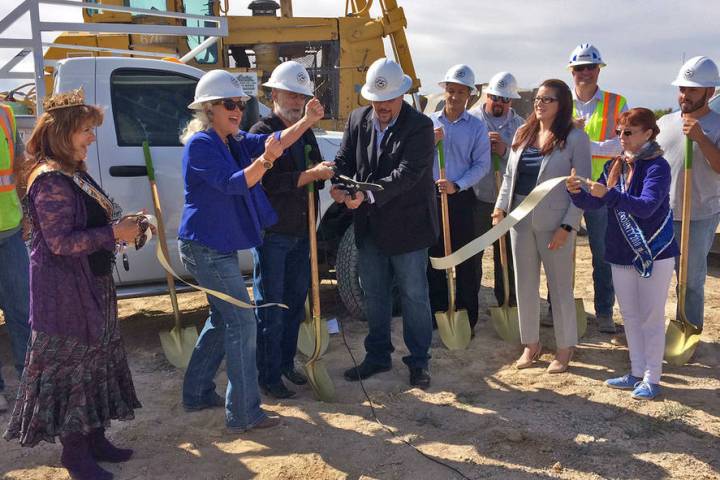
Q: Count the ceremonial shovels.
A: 7